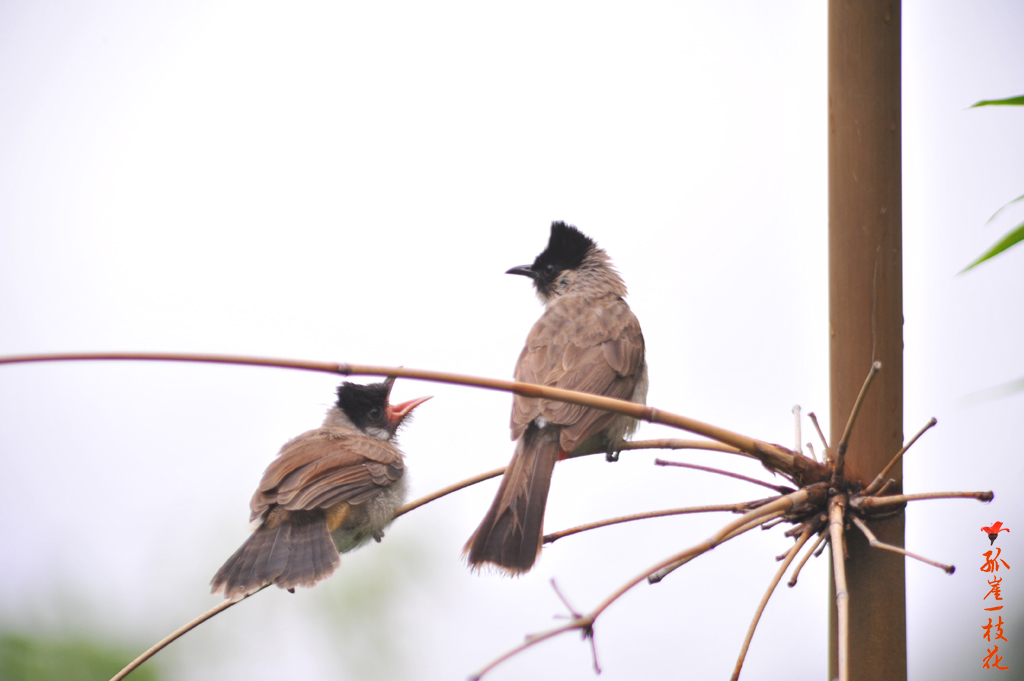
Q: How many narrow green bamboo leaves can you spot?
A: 3